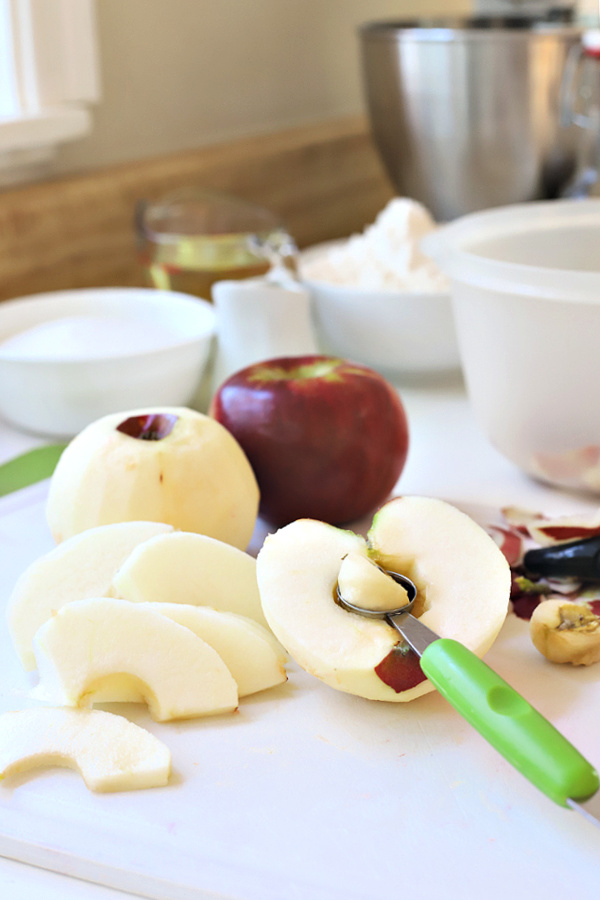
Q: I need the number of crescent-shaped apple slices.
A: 5